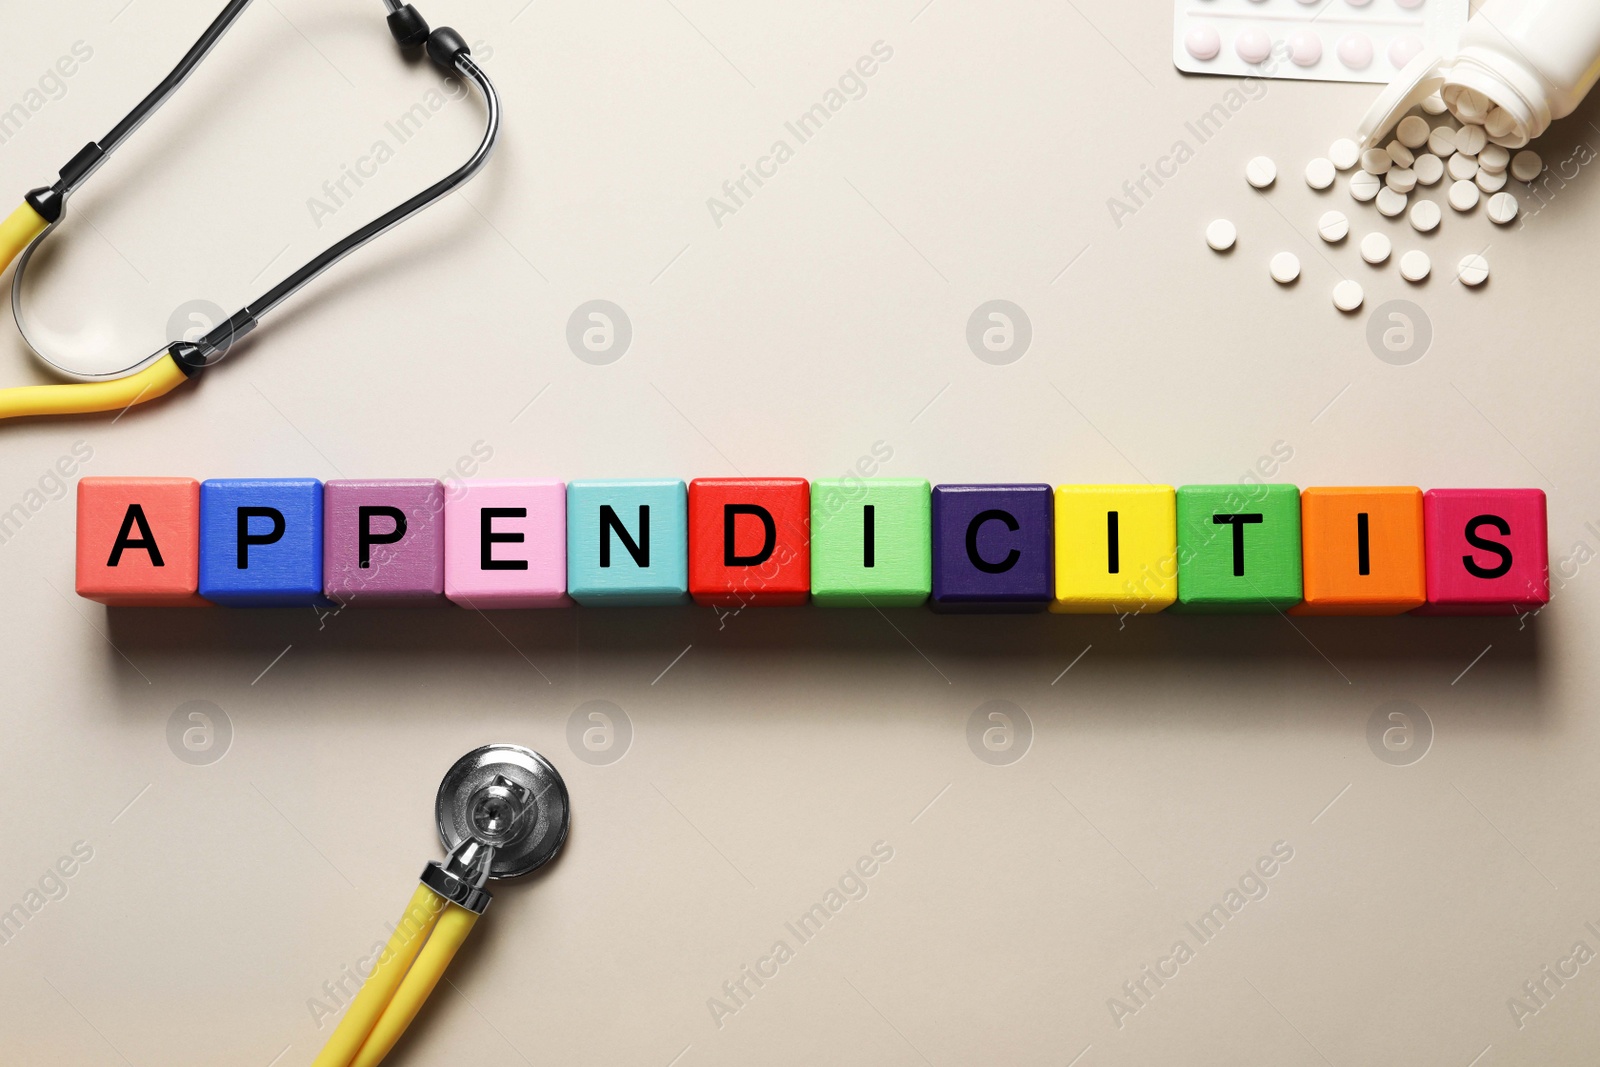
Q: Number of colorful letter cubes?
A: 12